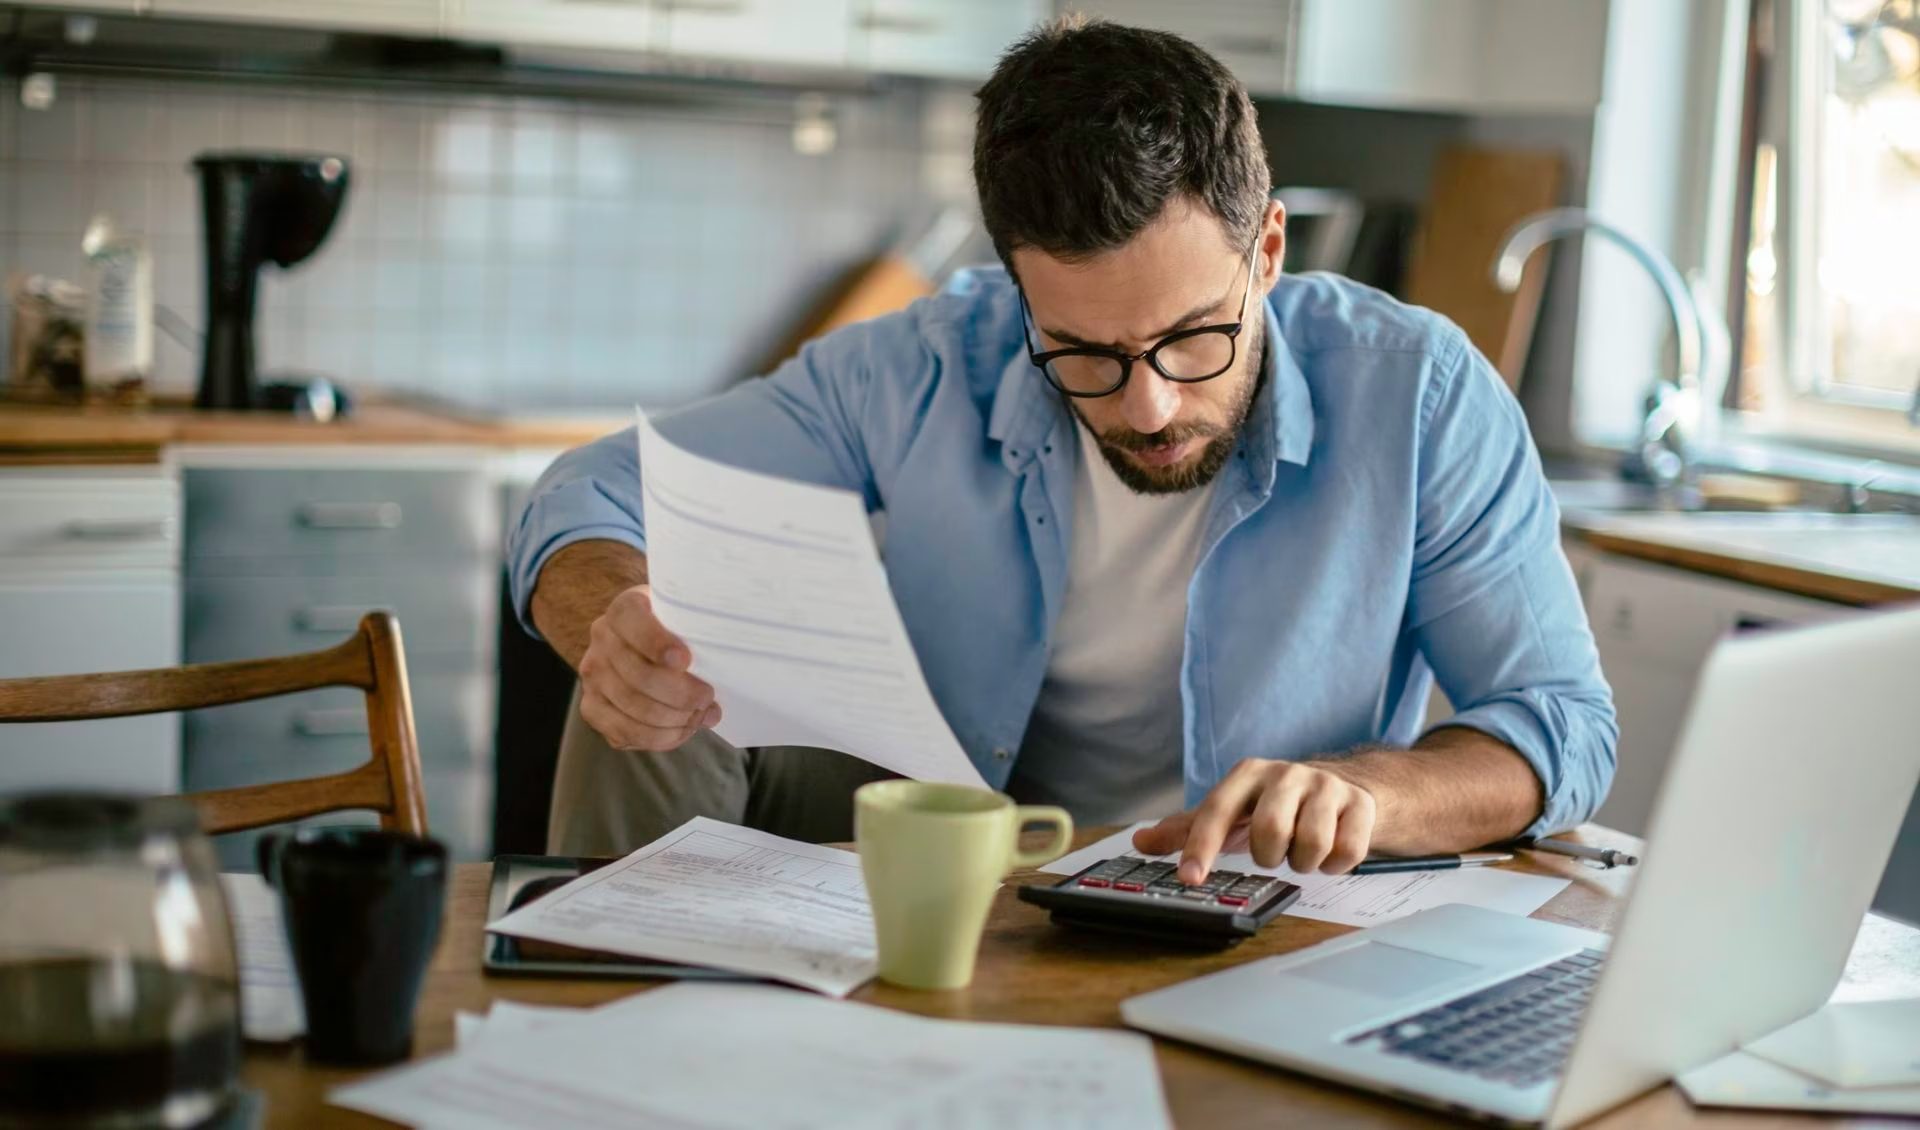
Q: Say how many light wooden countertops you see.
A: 2